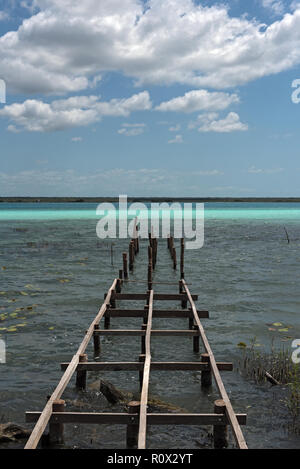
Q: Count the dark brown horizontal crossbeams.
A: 5